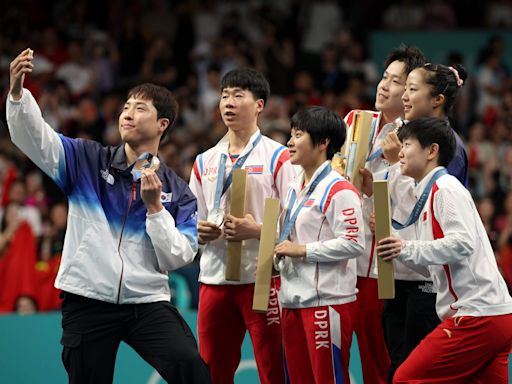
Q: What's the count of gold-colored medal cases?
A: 4